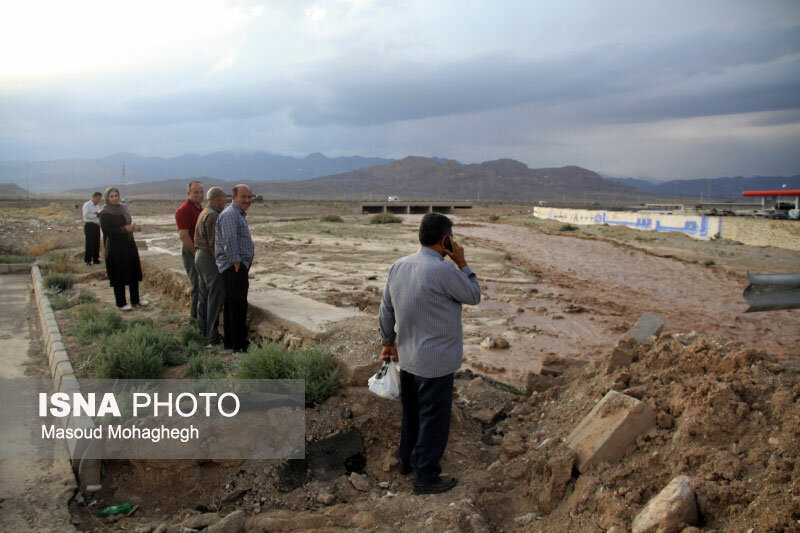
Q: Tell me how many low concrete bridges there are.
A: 1